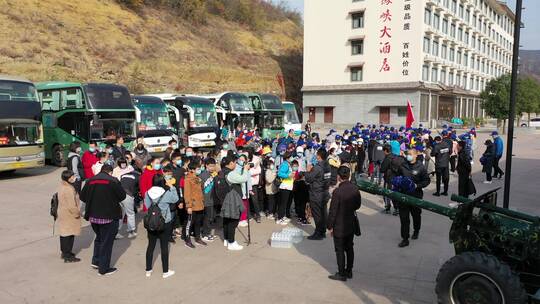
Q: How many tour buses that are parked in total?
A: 7